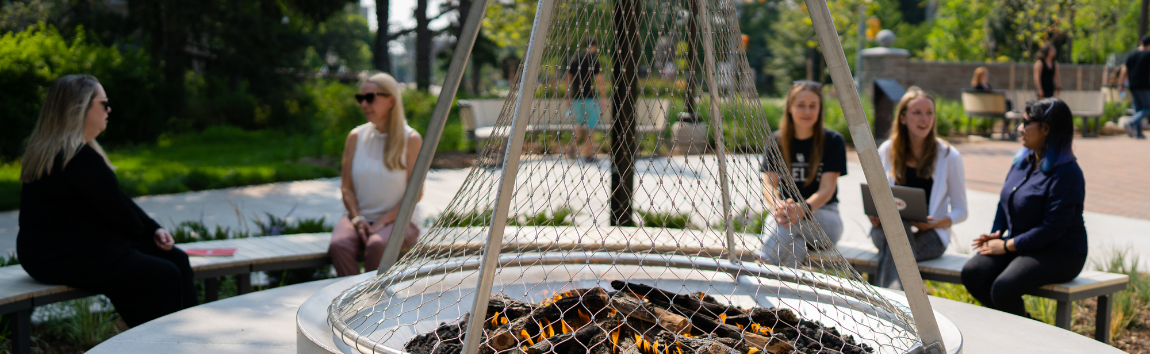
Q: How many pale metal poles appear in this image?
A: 4